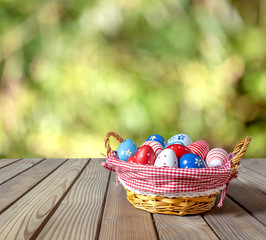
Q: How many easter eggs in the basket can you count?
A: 12